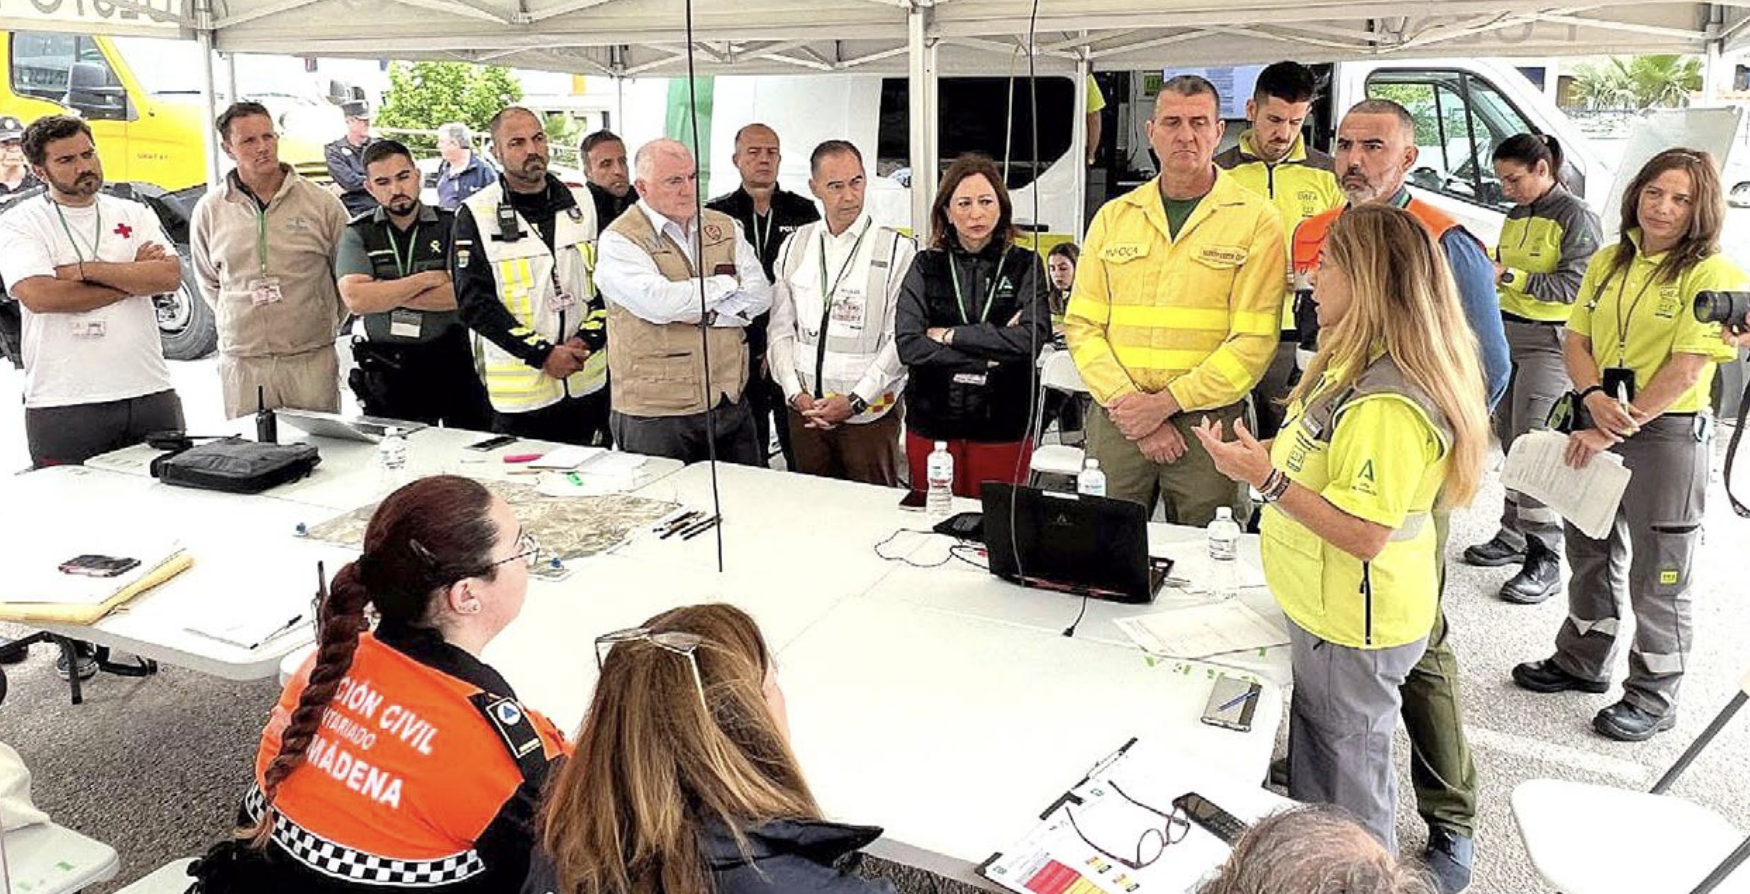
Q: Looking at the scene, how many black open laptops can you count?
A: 1